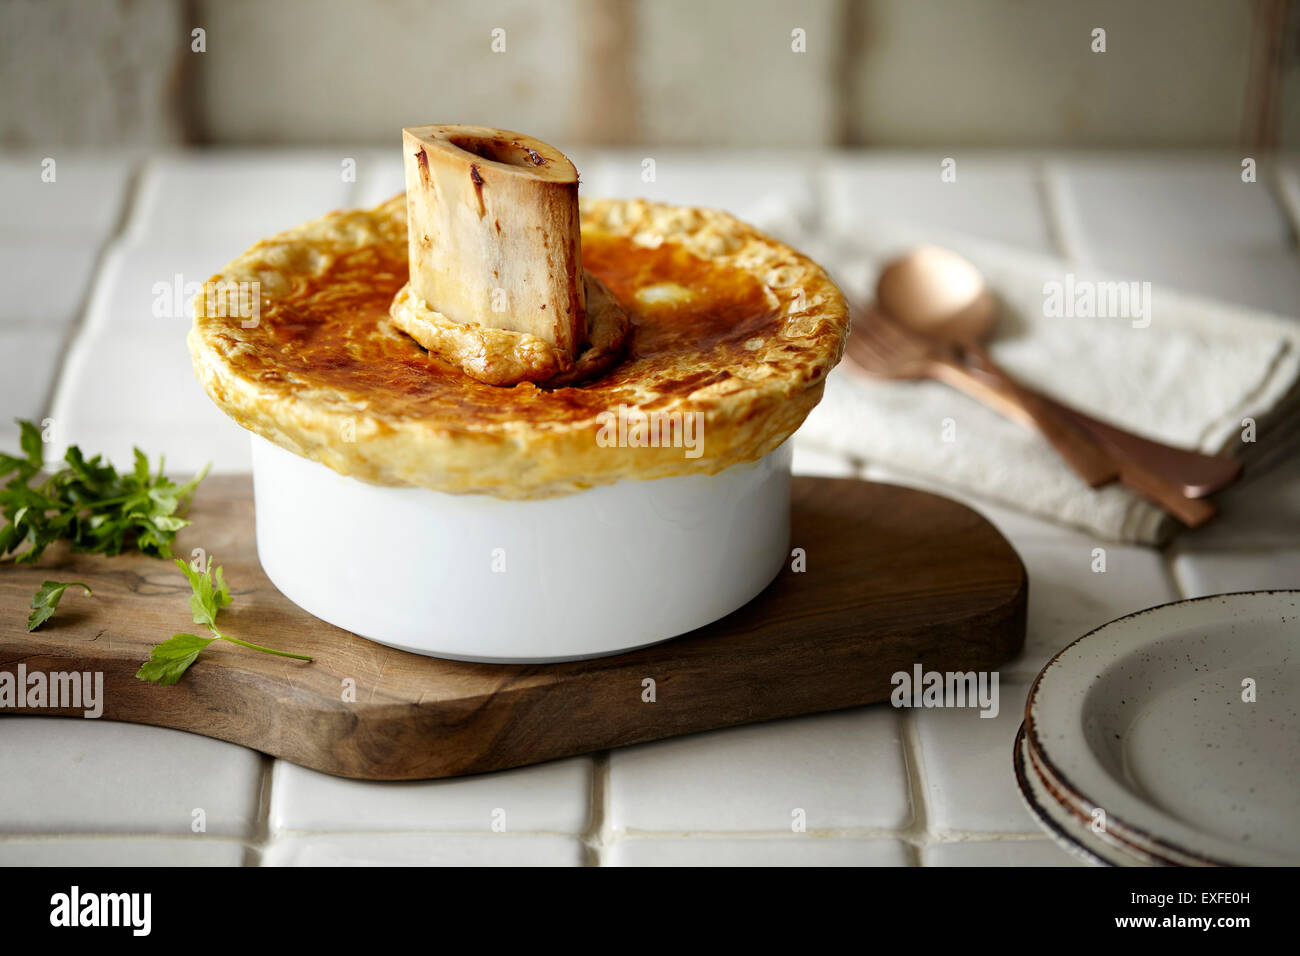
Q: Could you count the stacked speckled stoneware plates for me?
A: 3